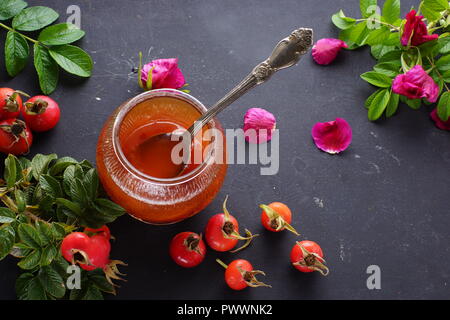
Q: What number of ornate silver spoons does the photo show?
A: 1